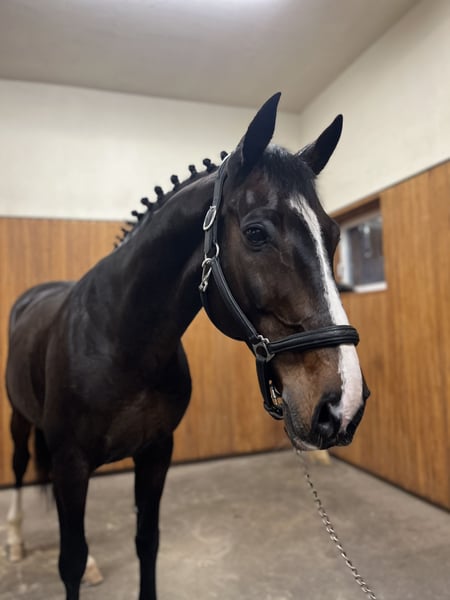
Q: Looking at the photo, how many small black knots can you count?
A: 11